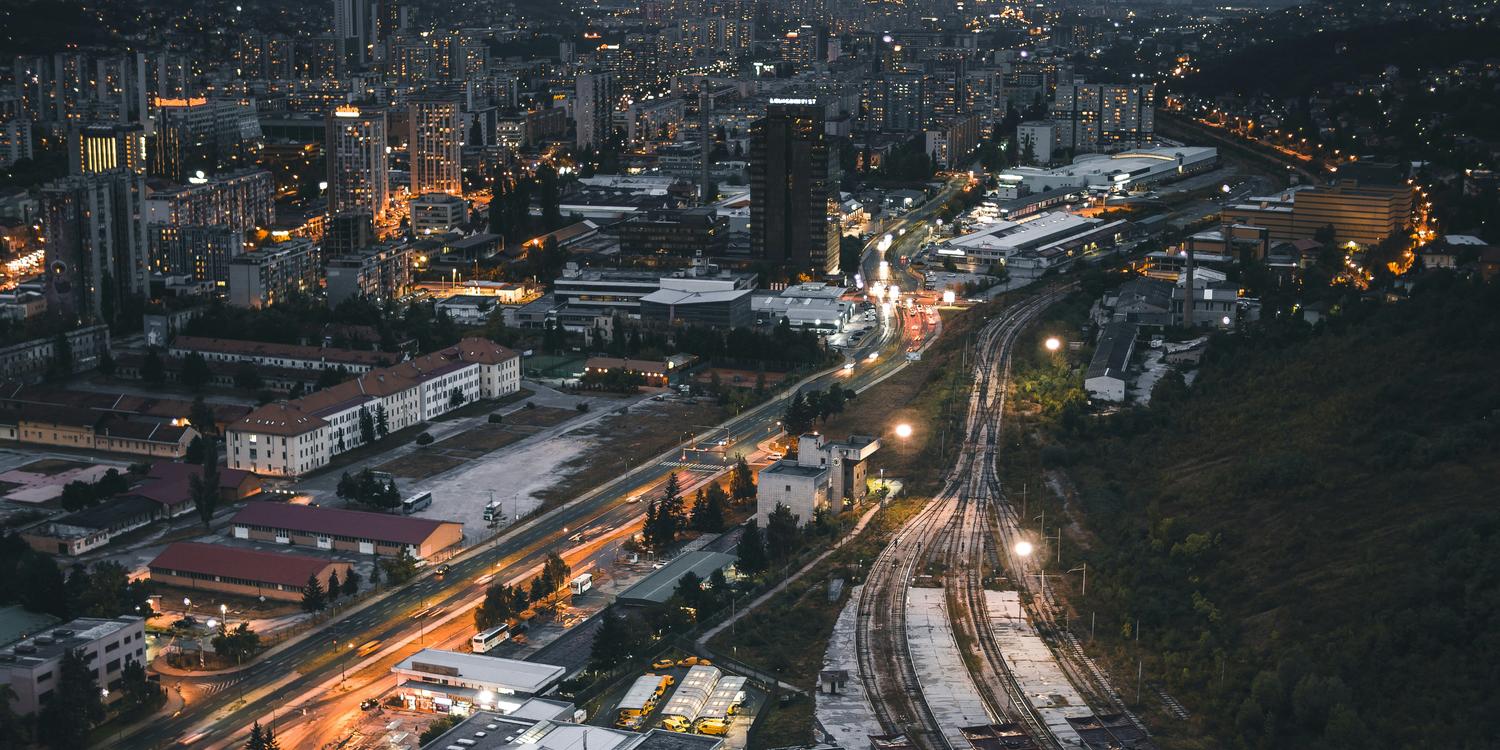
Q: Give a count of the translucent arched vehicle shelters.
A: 3